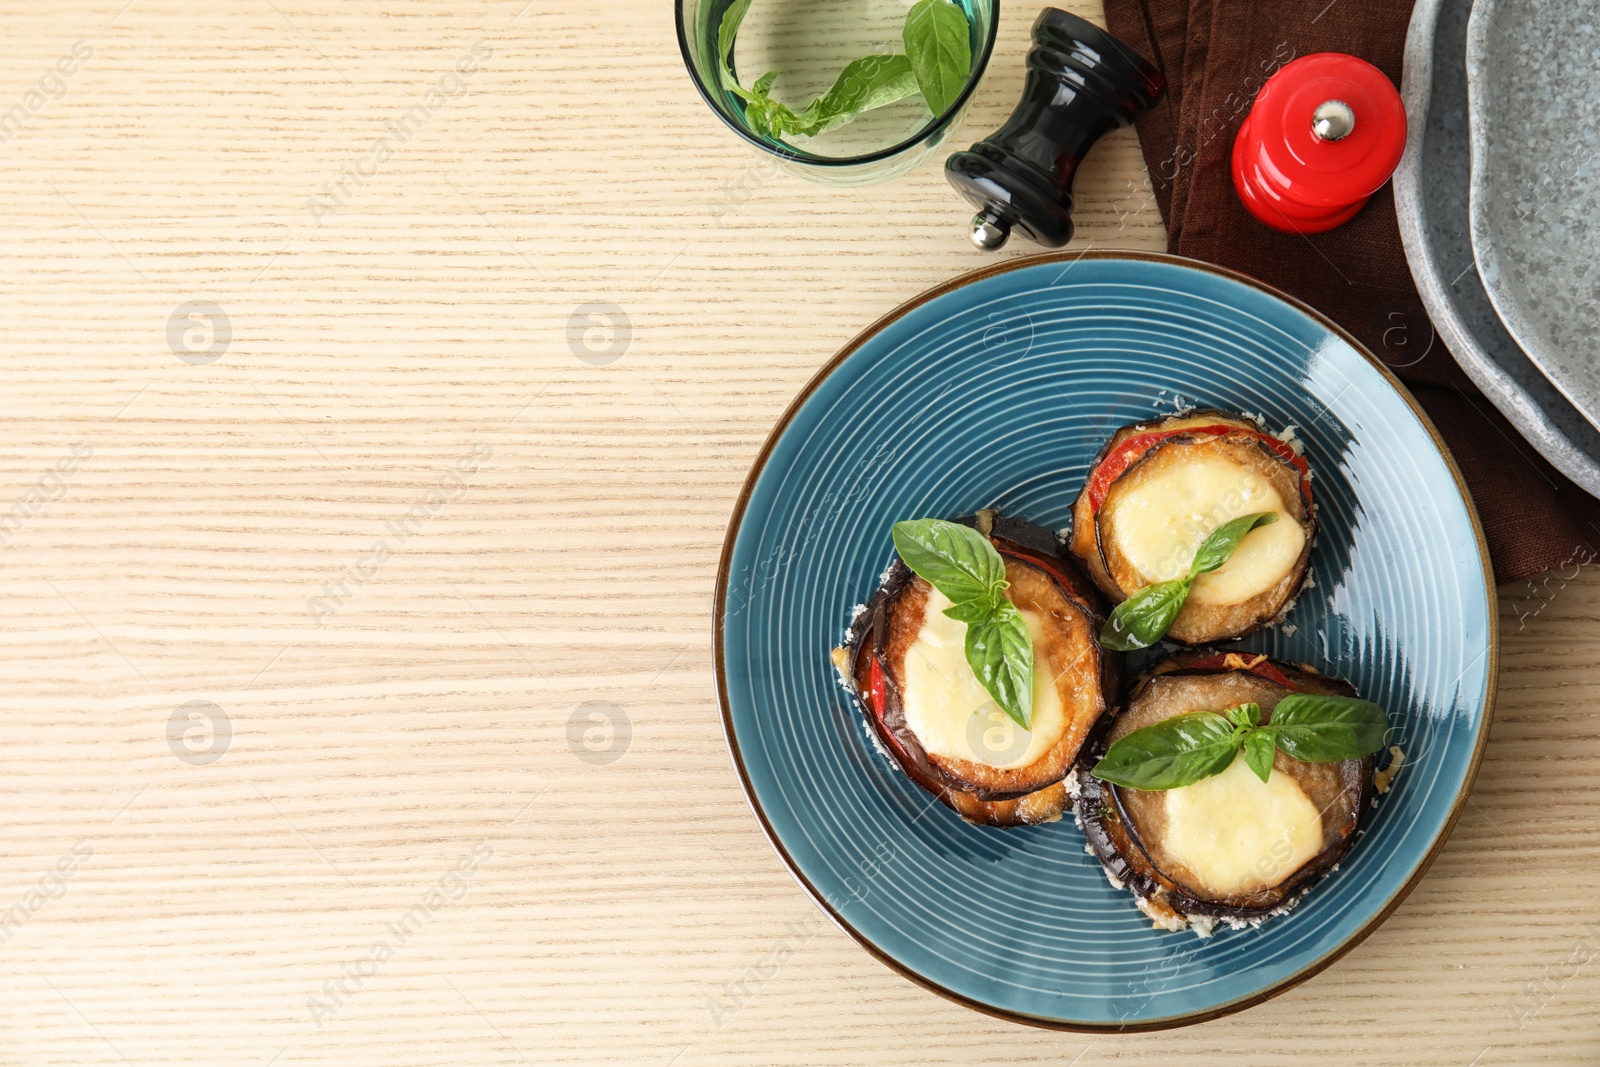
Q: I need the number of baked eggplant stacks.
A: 3